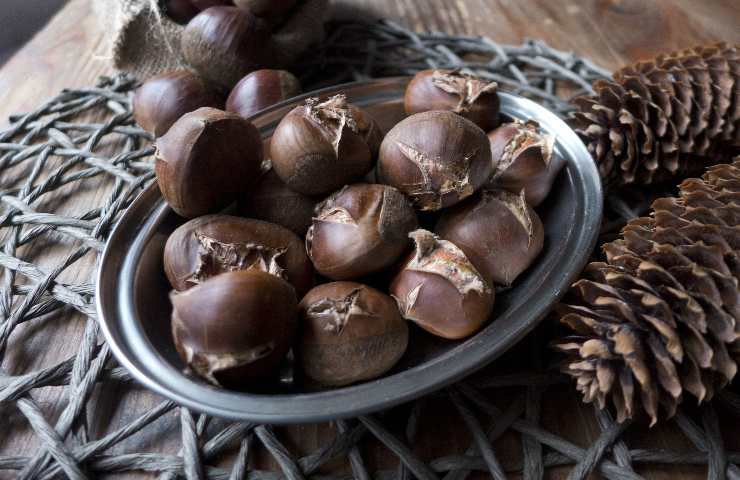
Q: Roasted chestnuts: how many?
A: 12